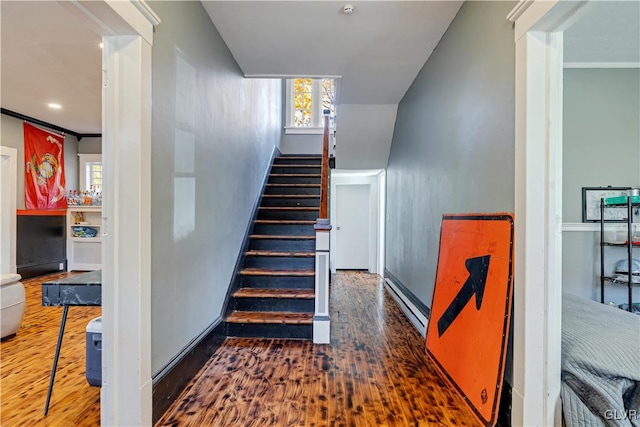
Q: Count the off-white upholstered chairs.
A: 1